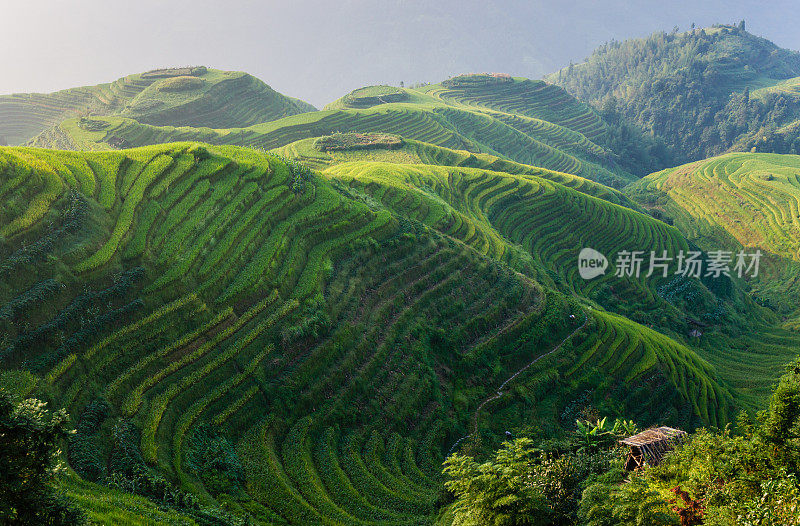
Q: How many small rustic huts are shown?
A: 1